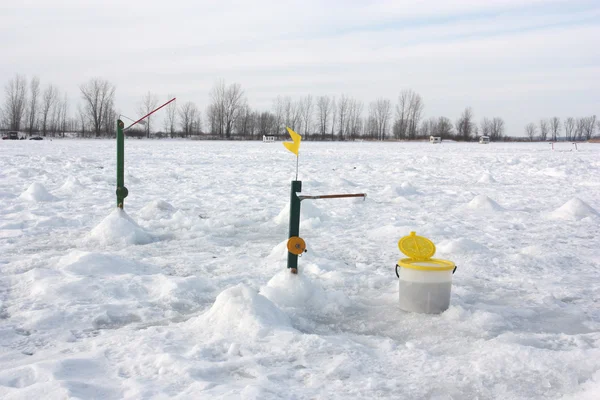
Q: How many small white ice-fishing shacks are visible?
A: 3